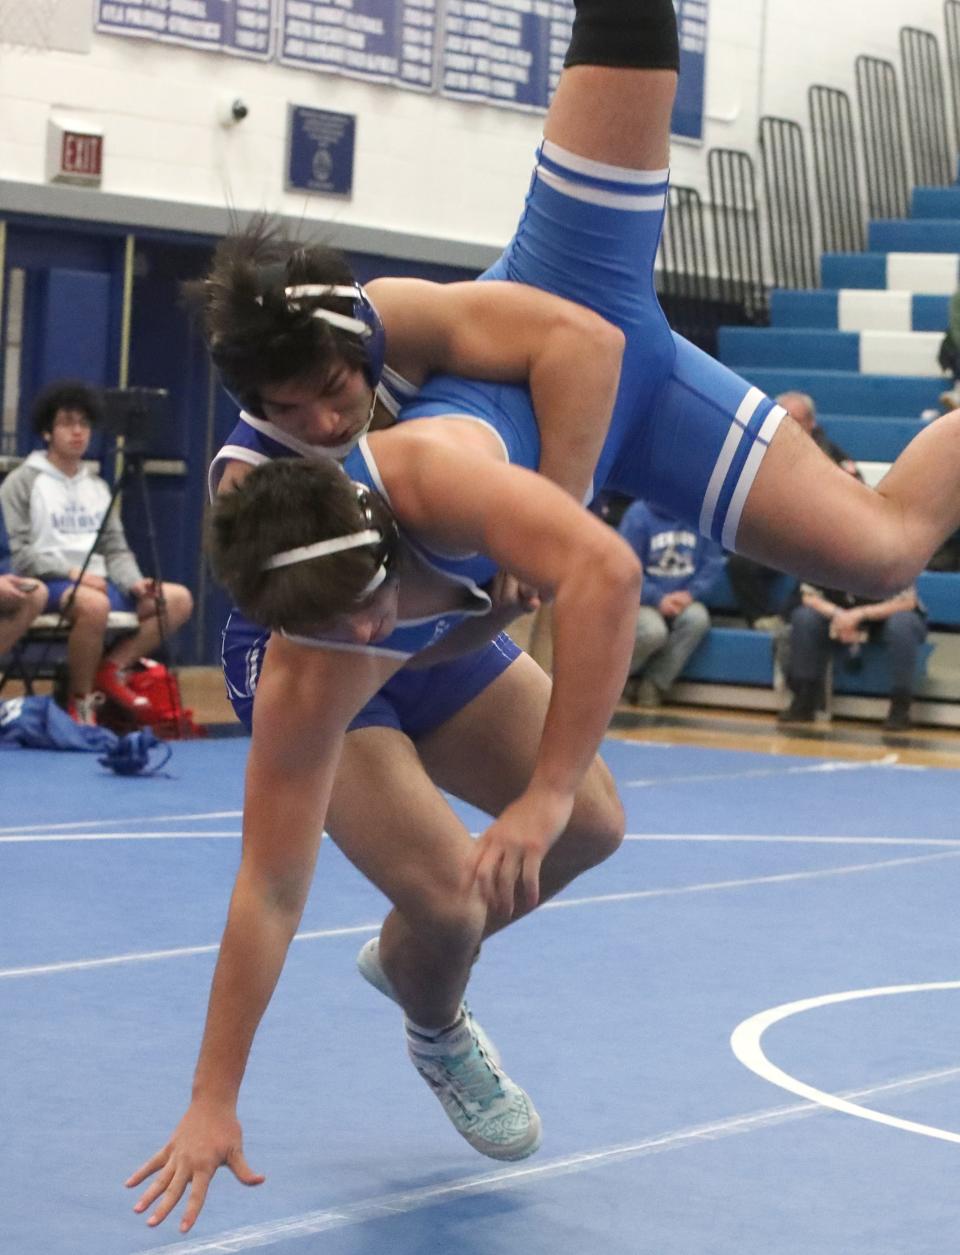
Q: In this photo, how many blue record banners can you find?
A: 4